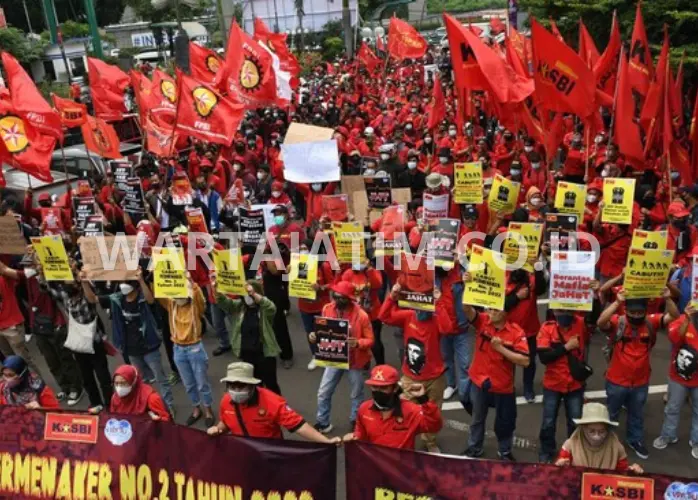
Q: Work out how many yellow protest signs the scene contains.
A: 13